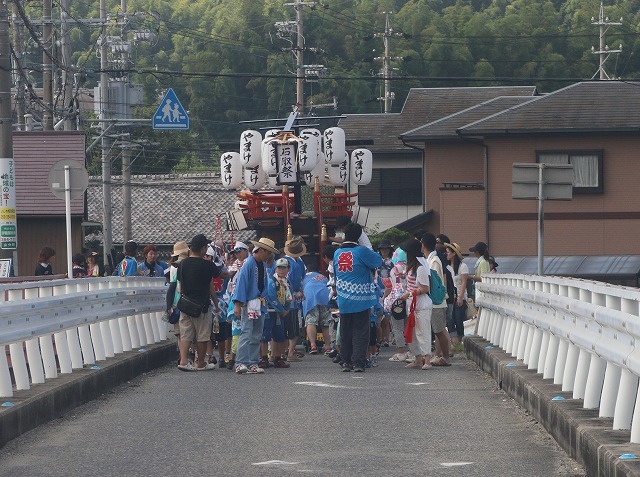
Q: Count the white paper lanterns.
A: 12